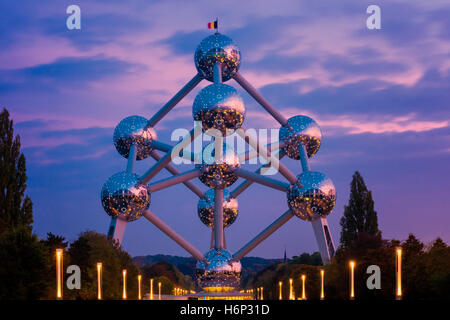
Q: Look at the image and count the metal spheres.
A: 9